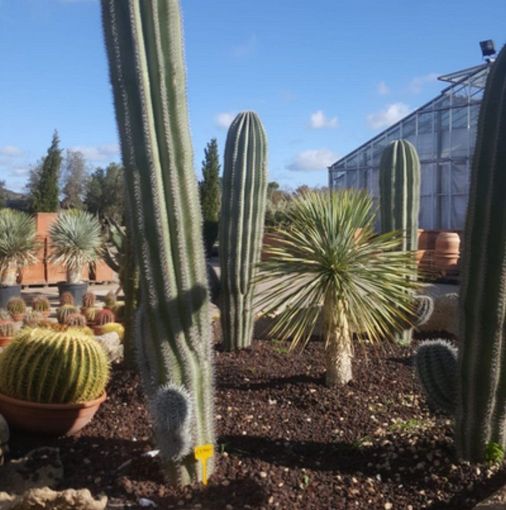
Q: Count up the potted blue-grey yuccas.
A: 2